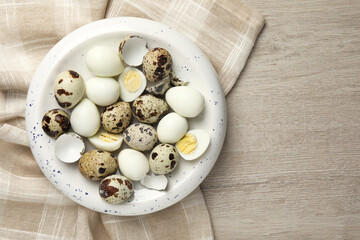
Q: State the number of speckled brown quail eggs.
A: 9